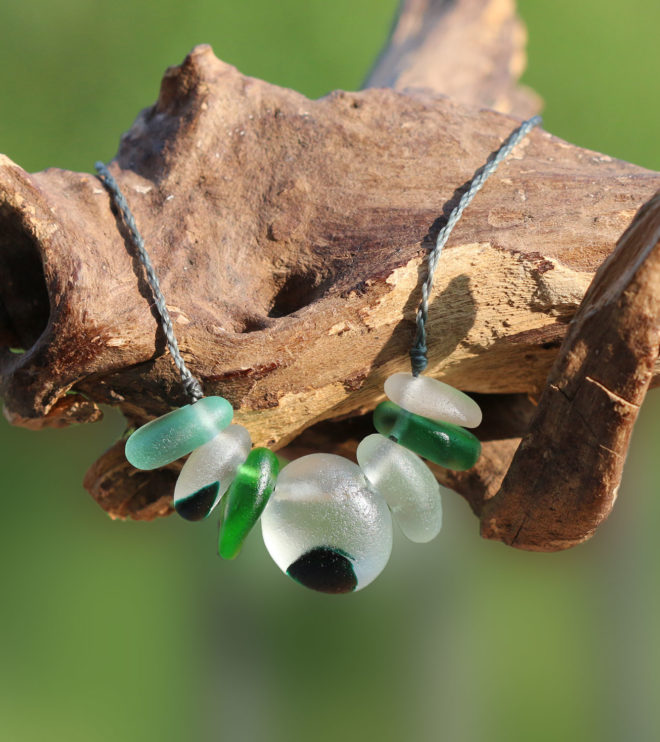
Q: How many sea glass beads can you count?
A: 7